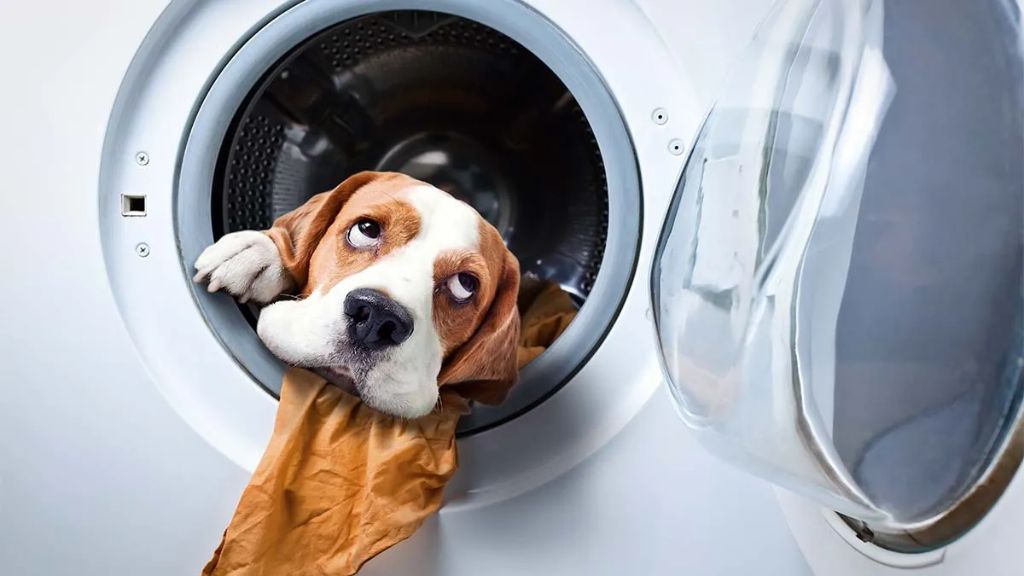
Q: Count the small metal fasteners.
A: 4